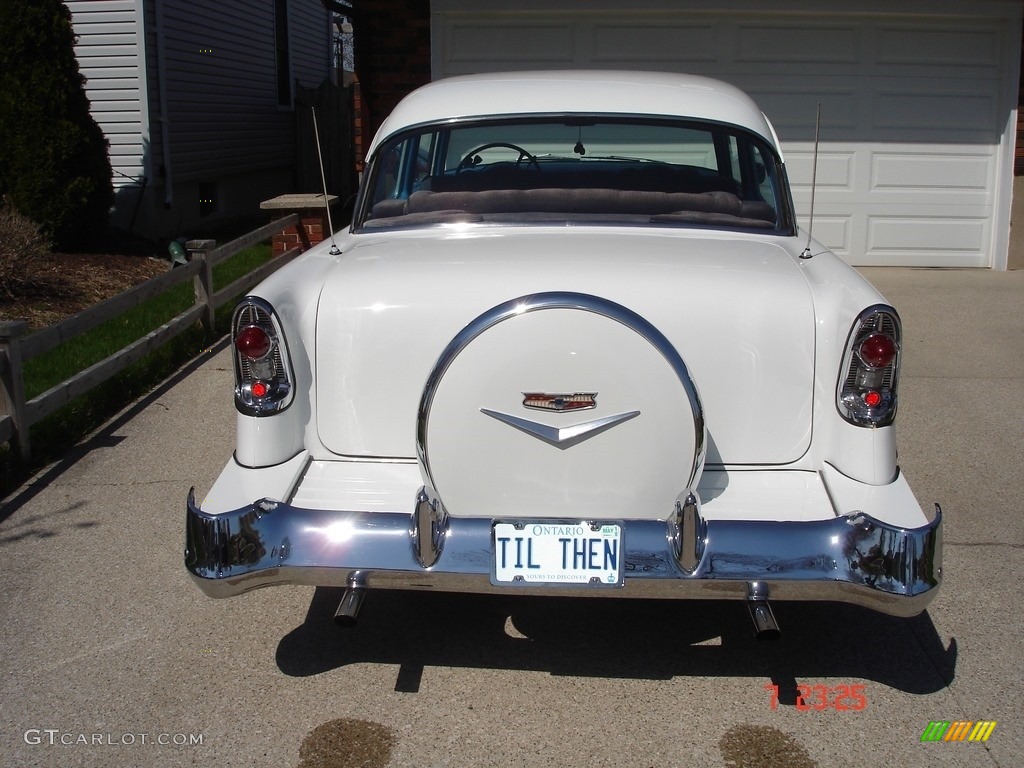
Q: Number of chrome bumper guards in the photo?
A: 2